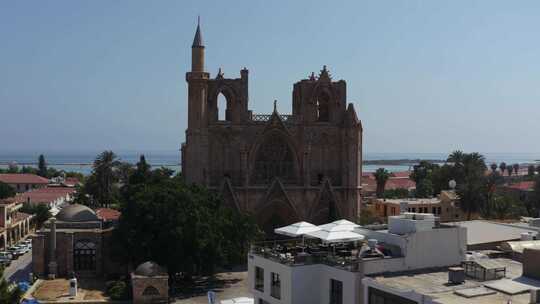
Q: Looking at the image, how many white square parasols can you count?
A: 3